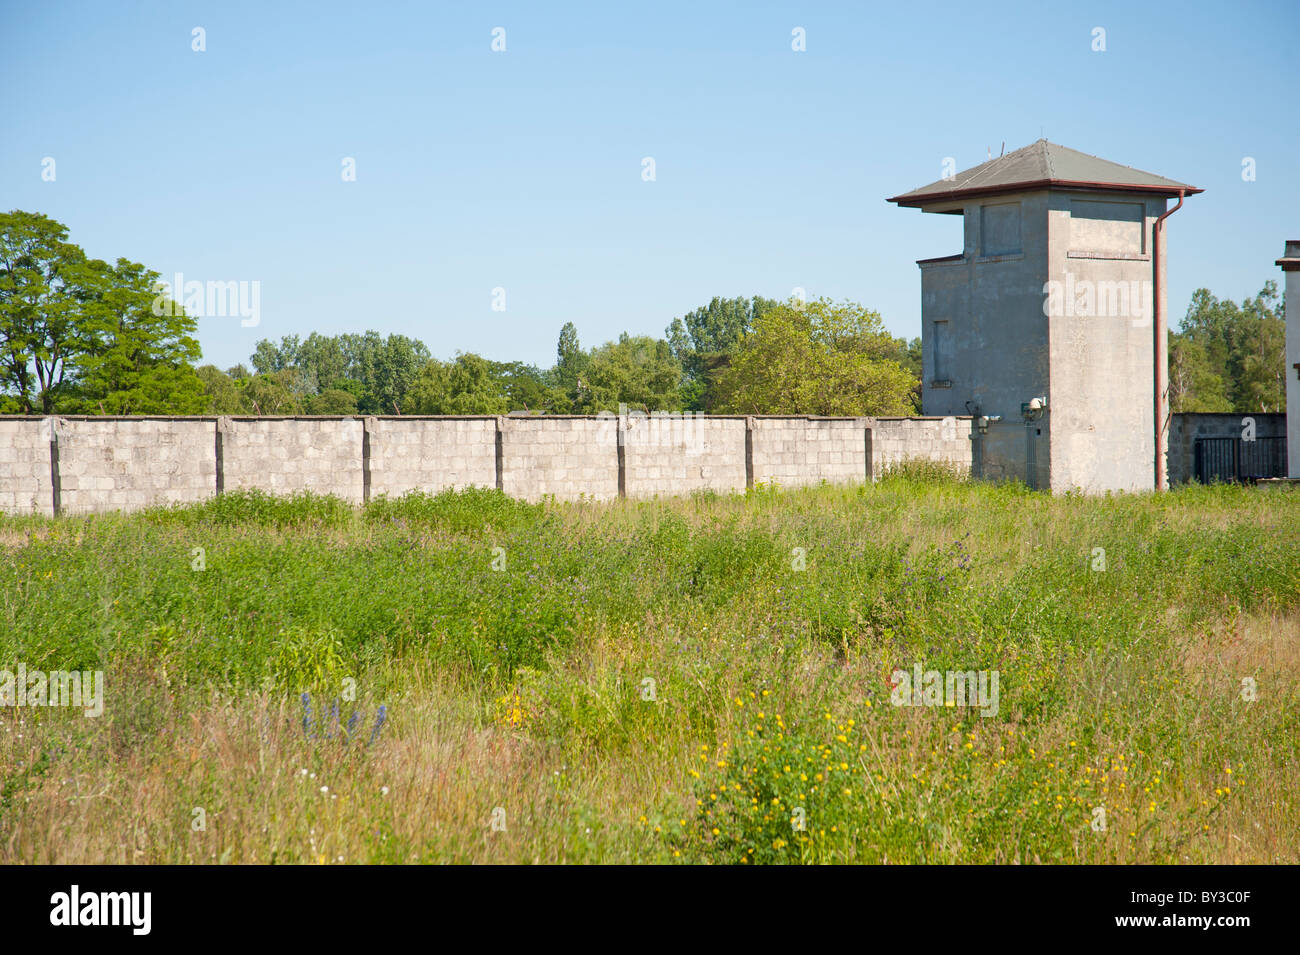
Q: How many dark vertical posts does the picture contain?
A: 7